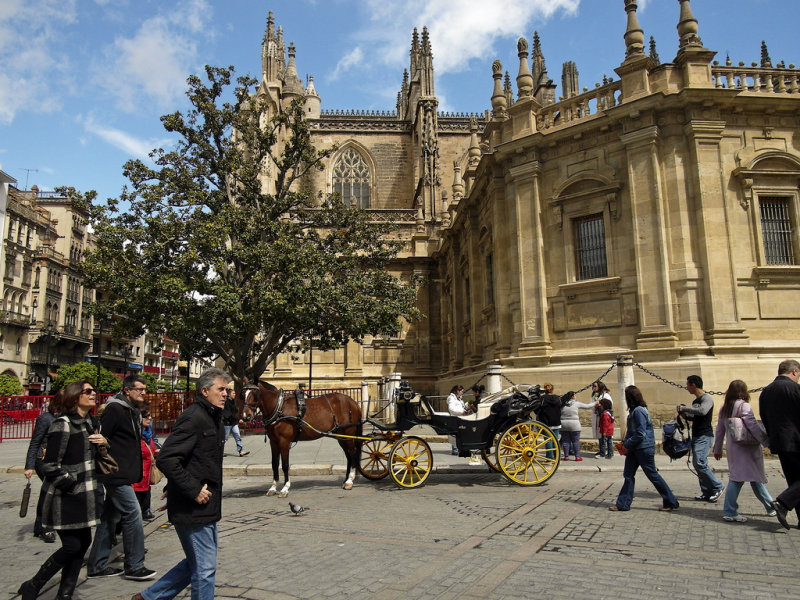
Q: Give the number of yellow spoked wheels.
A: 4